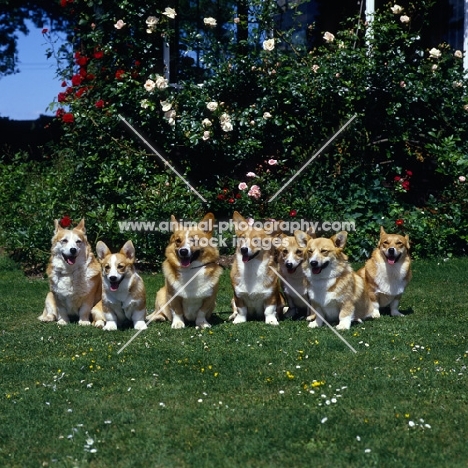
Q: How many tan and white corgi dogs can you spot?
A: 7